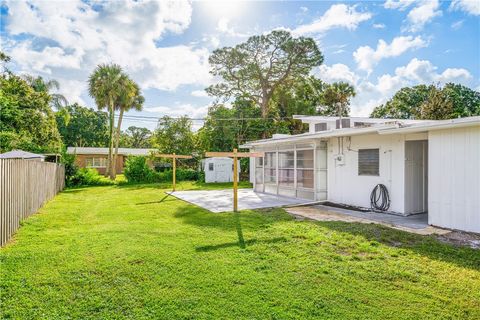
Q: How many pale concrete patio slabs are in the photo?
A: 1